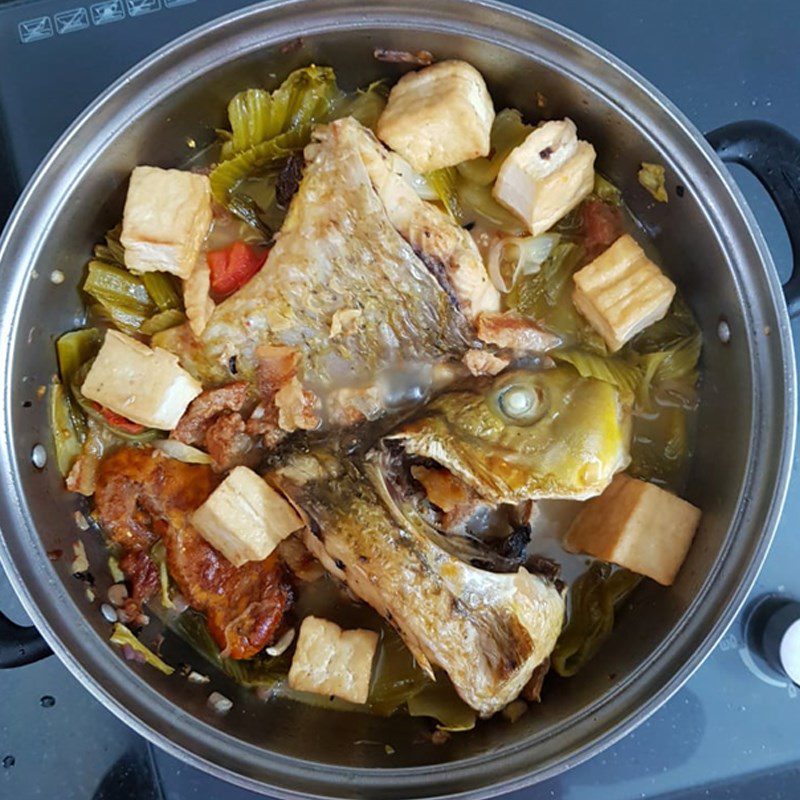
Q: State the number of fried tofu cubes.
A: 8